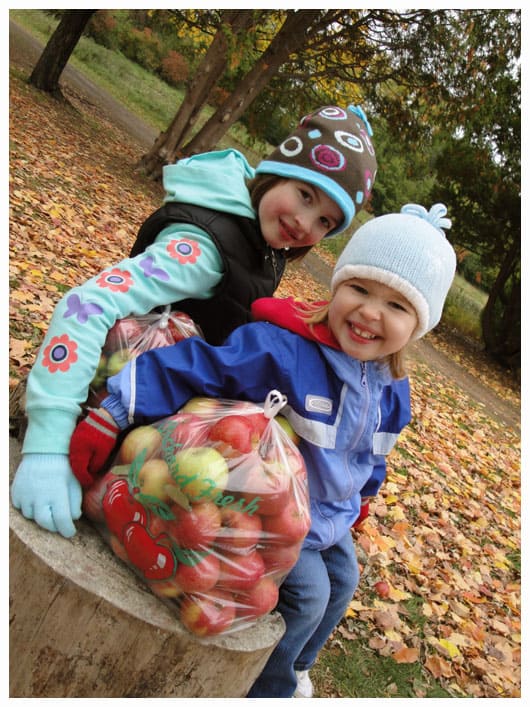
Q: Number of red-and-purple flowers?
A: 3